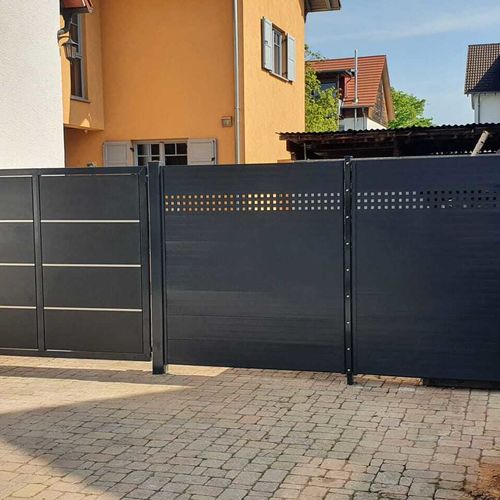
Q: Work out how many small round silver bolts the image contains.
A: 9